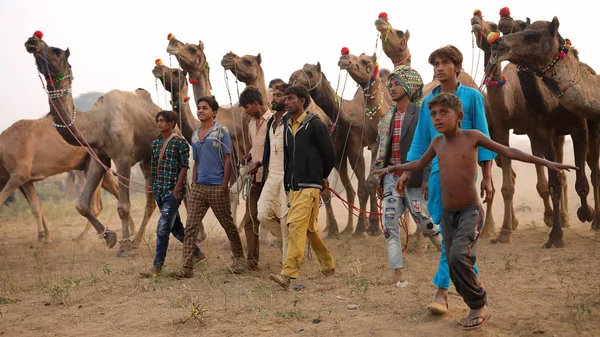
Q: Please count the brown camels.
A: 11